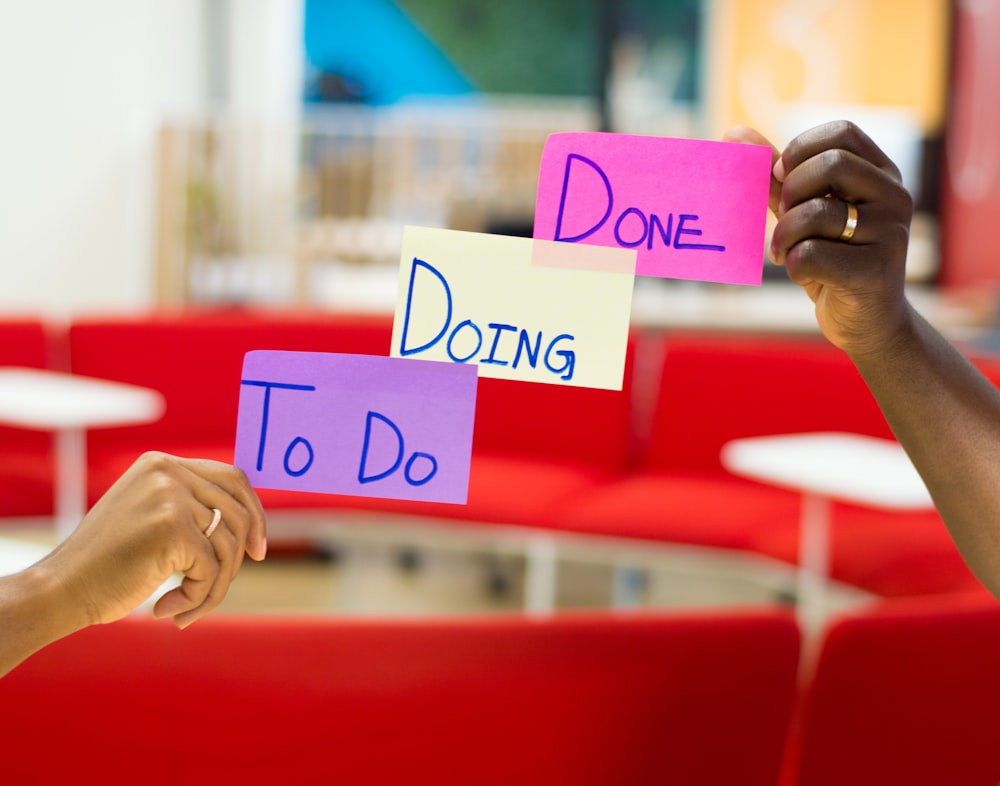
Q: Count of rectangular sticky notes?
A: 3